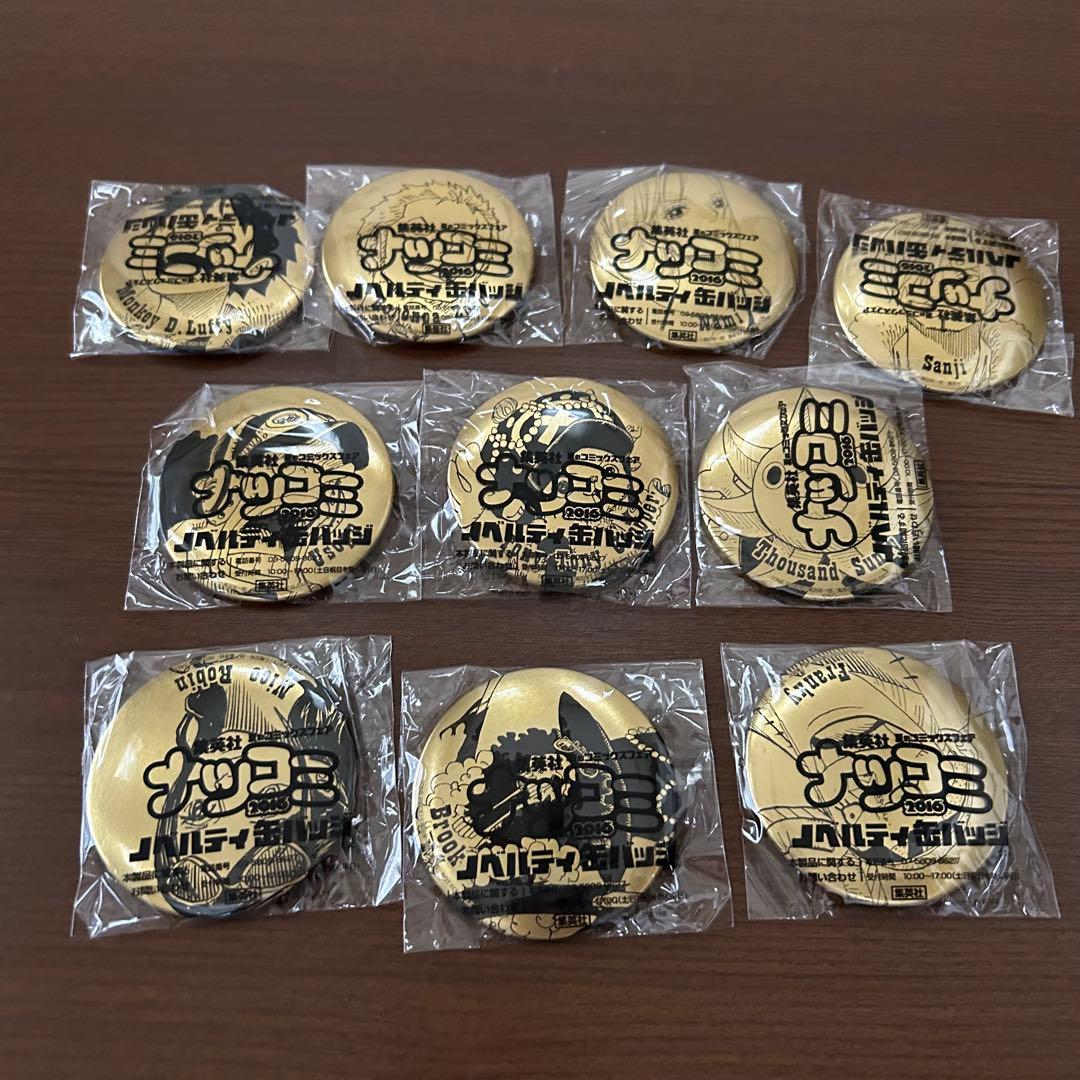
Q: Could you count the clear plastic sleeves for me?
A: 10